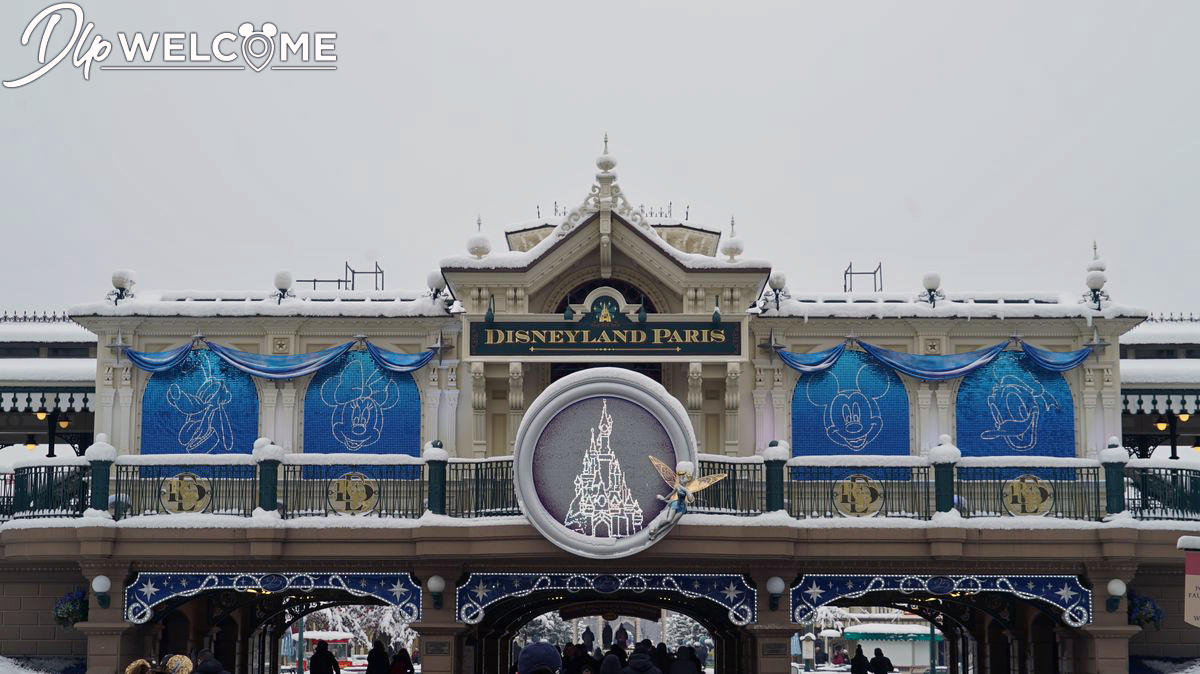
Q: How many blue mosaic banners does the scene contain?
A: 4